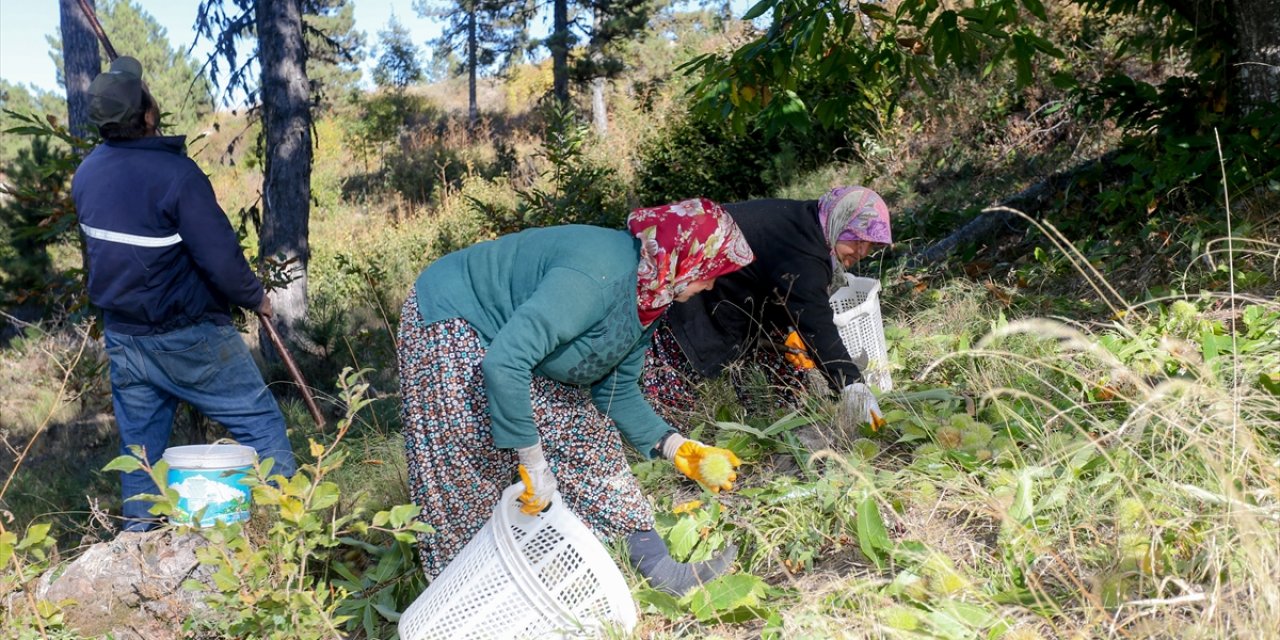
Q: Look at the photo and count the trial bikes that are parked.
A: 0